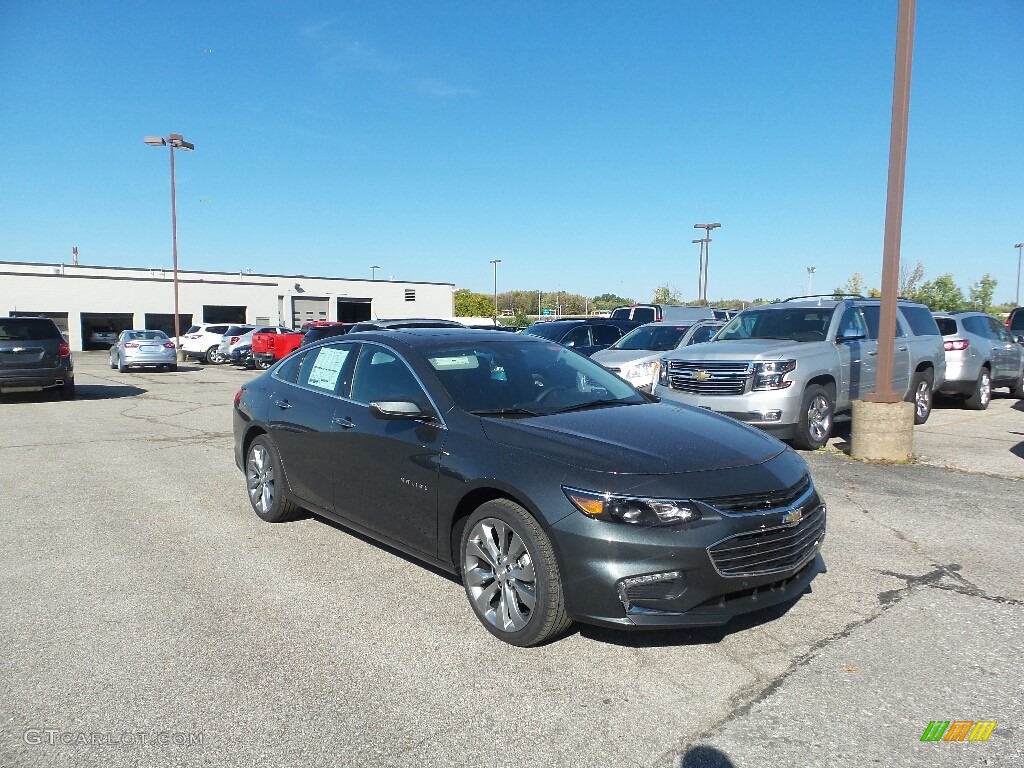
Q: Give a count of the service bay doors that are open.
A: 5